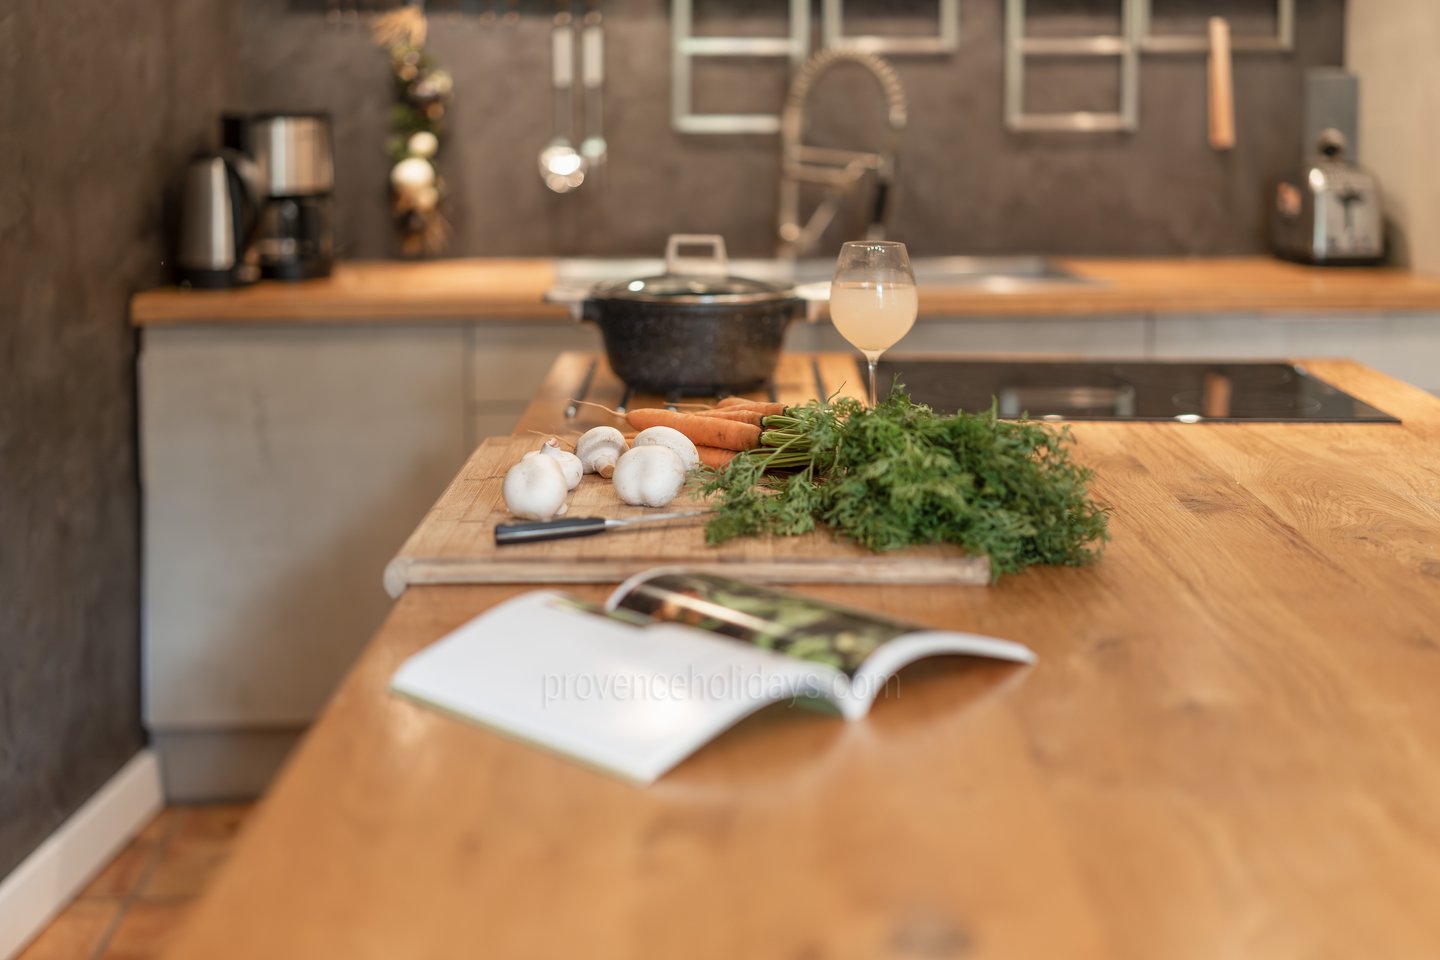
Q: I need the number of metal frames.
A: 4